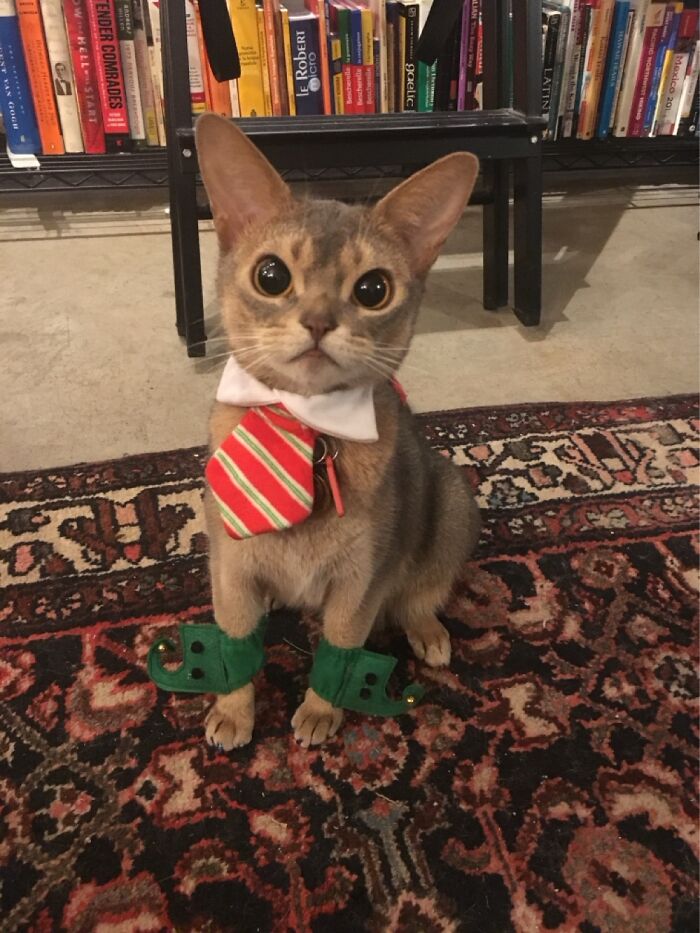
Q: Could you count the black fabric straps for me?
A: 2